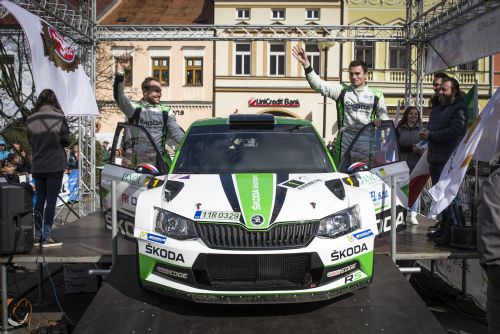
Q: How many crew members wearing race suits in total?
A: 2